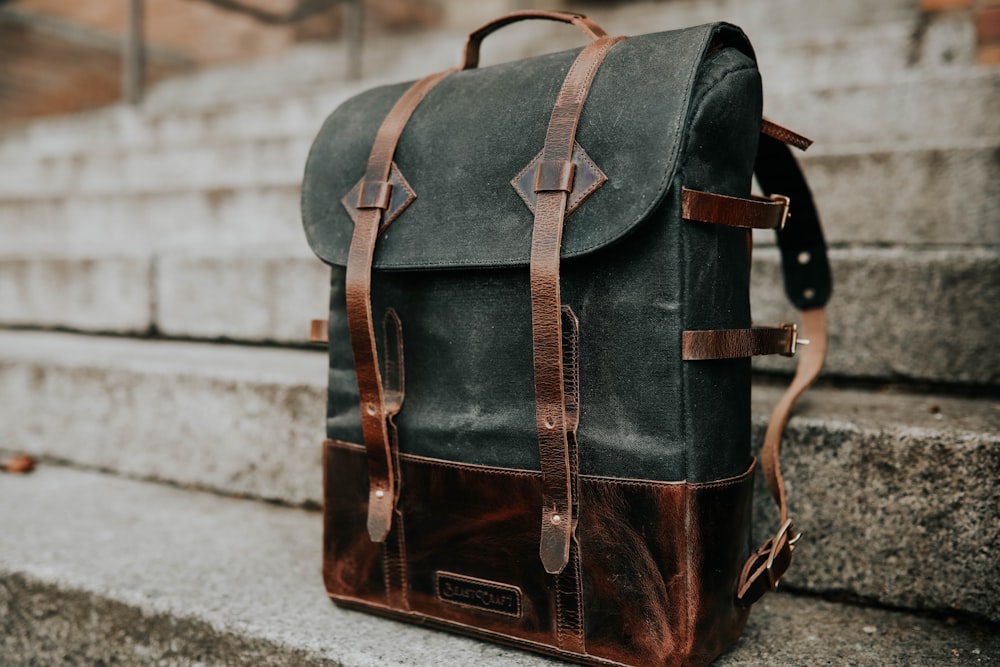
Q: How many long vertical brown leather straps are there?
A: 2